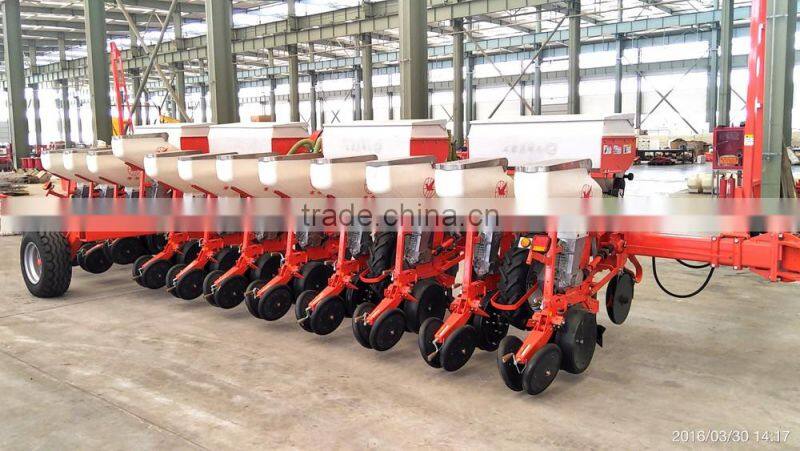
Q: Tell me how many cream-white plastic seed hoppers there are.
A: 12